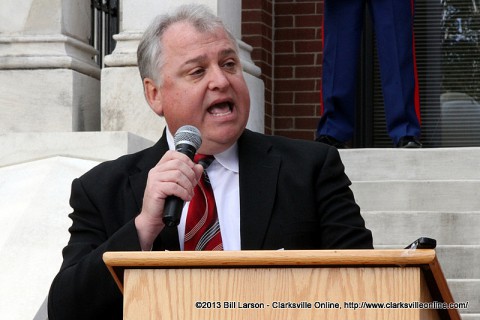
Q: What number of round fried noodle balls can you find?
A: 0